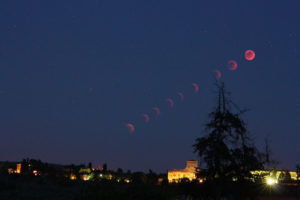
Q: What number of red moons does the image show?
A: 9